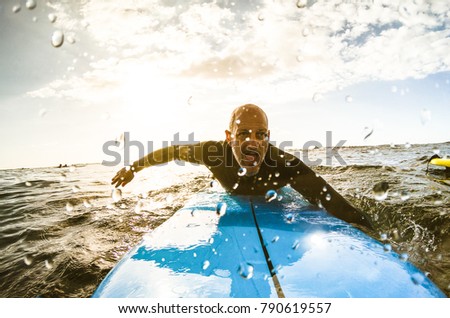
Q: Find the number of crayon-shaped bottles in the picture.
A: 0